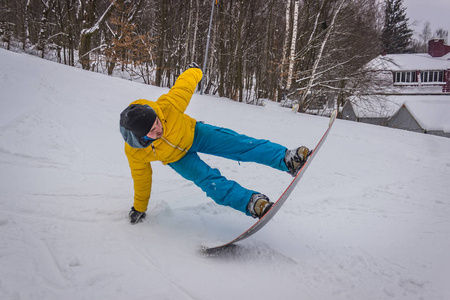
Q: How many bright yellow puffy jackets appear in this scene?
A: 1